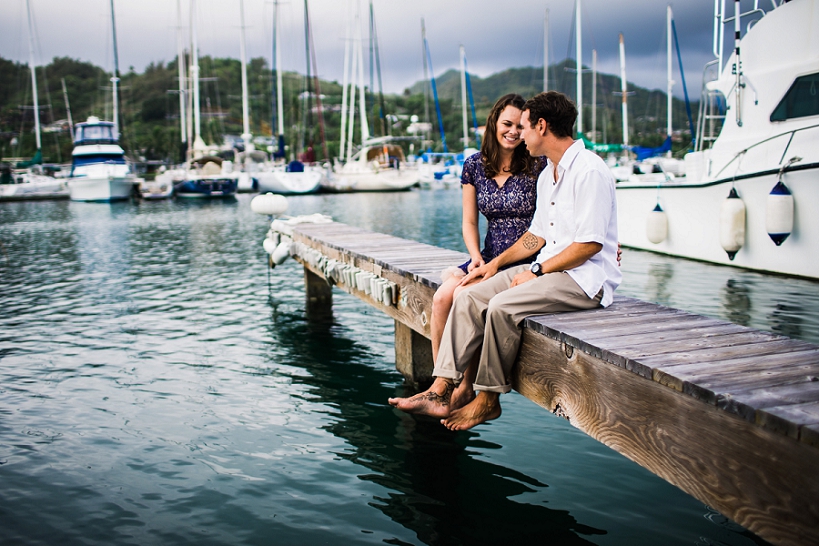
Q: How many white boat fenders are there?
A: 3